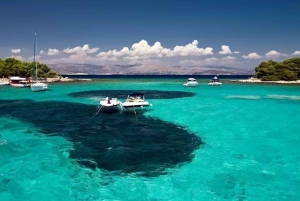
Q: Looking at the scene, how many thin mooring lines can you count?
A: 2